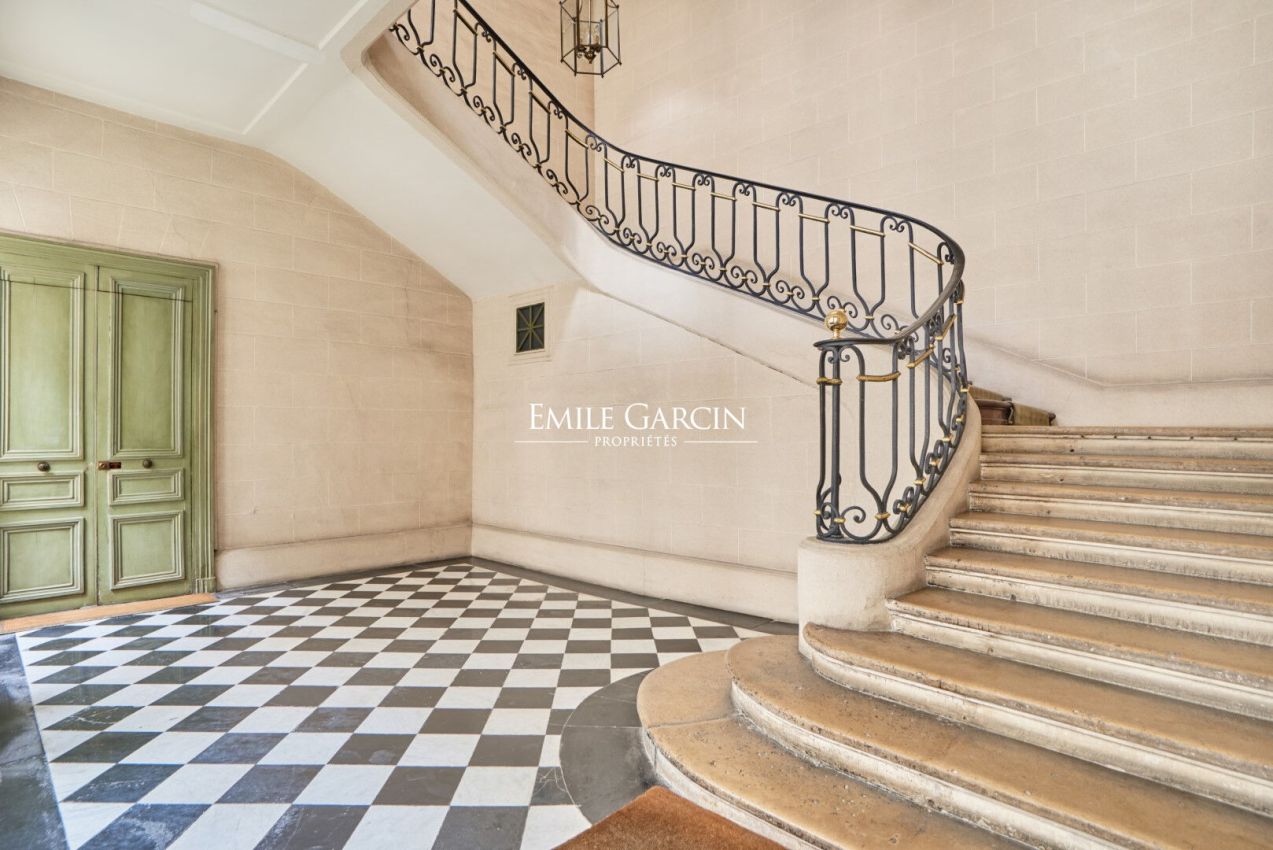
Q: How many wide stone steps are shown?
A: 9